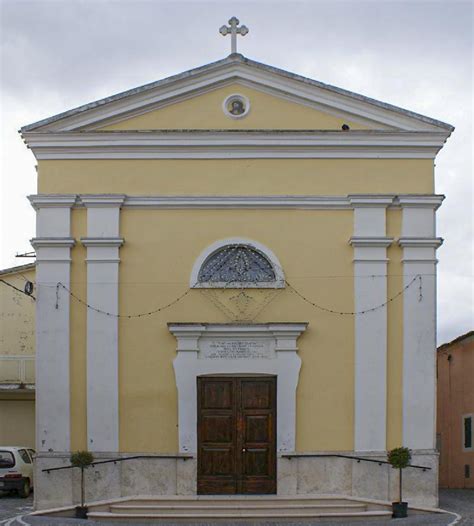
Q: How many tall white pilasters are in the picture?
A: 4